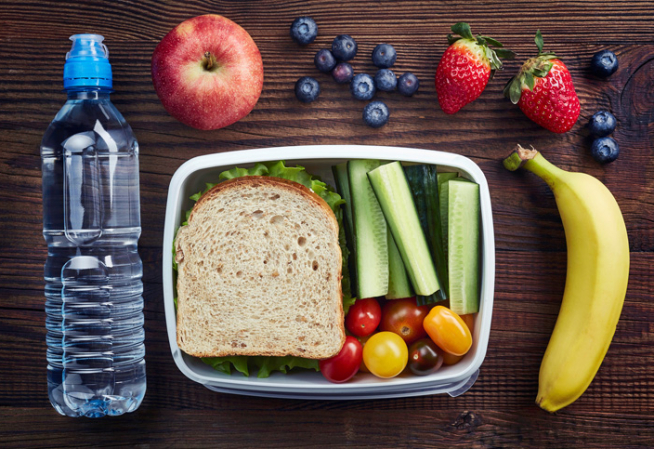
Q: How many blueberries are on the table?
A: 13